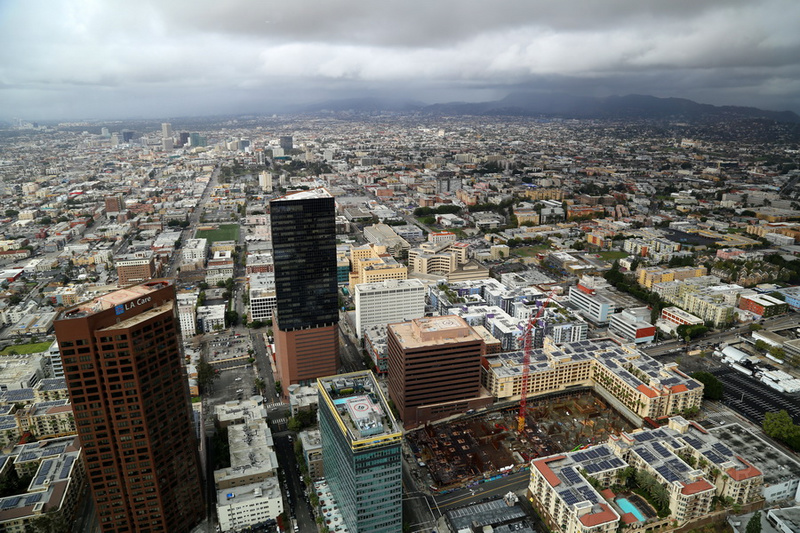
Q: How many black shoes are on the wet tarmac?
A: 0